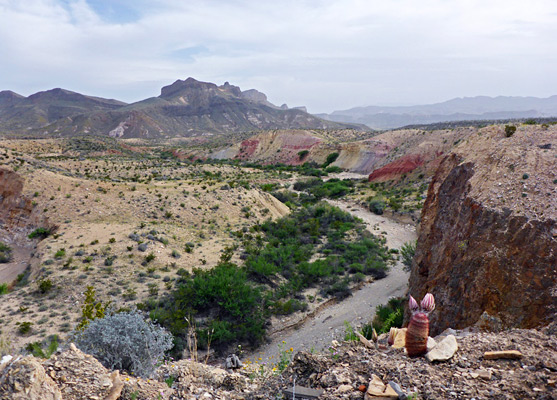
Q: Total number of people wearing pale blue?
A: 0